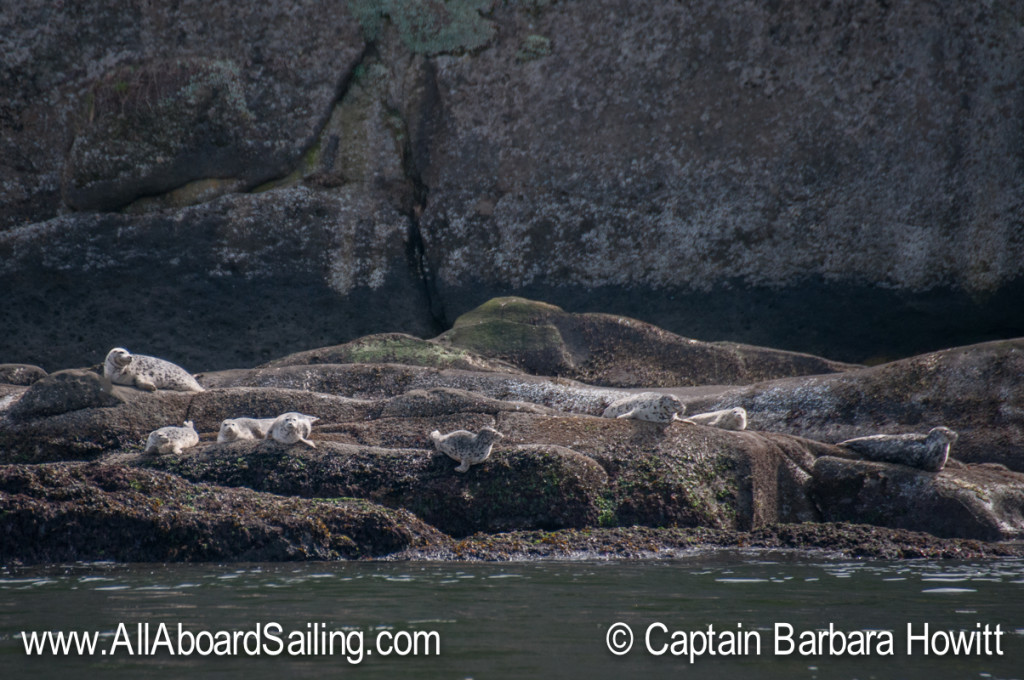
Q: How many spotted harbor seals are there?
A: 8